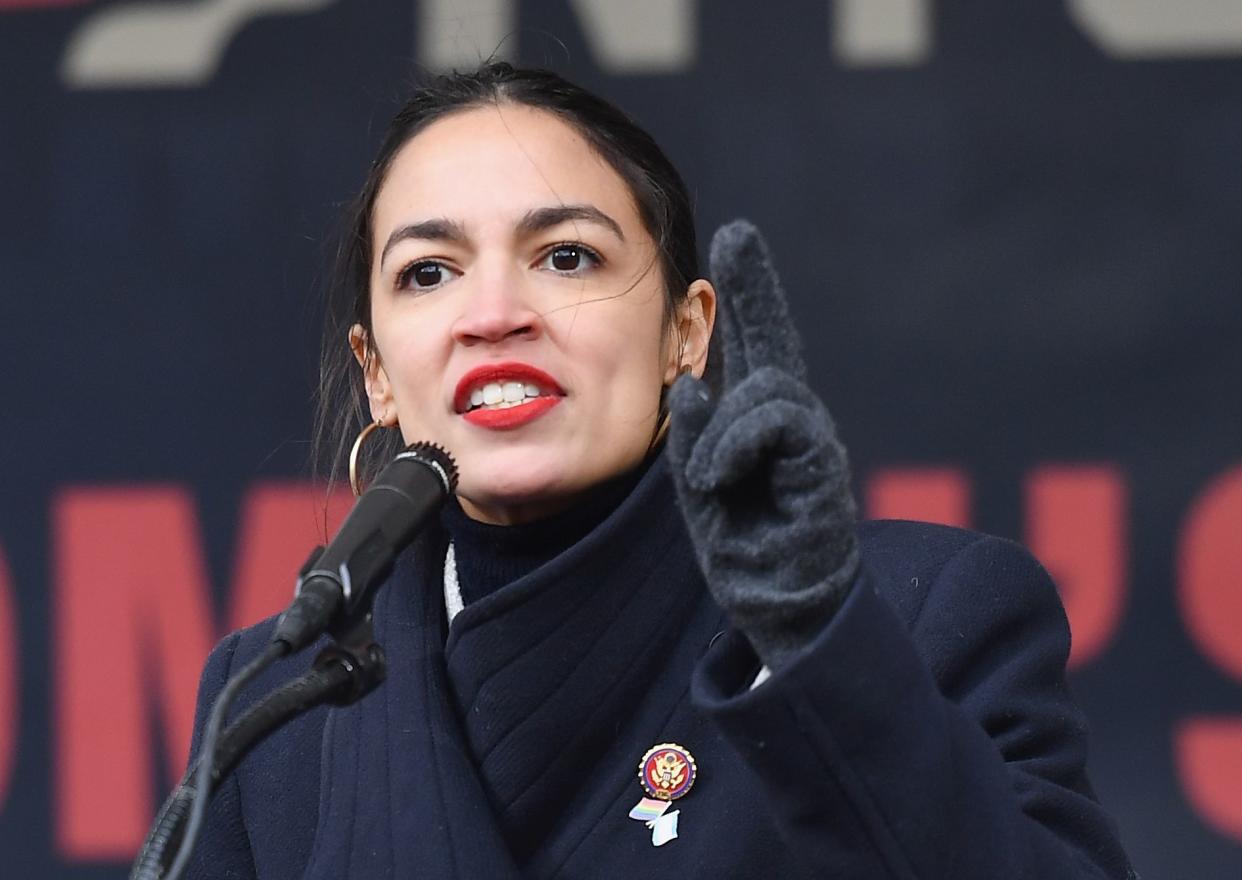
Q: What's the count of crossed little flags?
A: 2